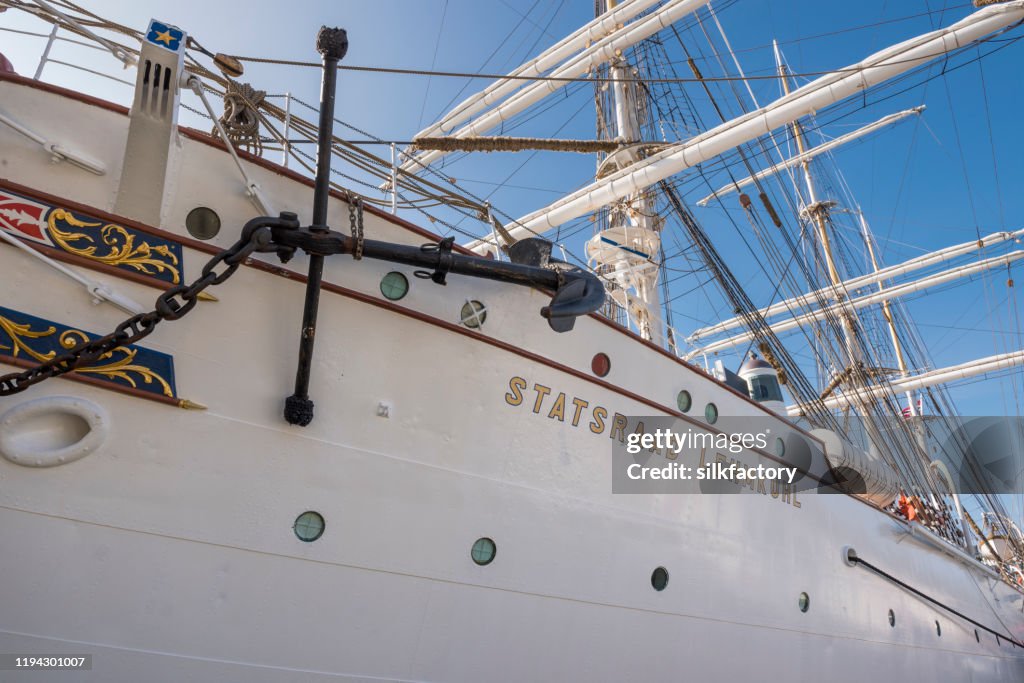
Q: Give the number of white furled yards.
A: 7